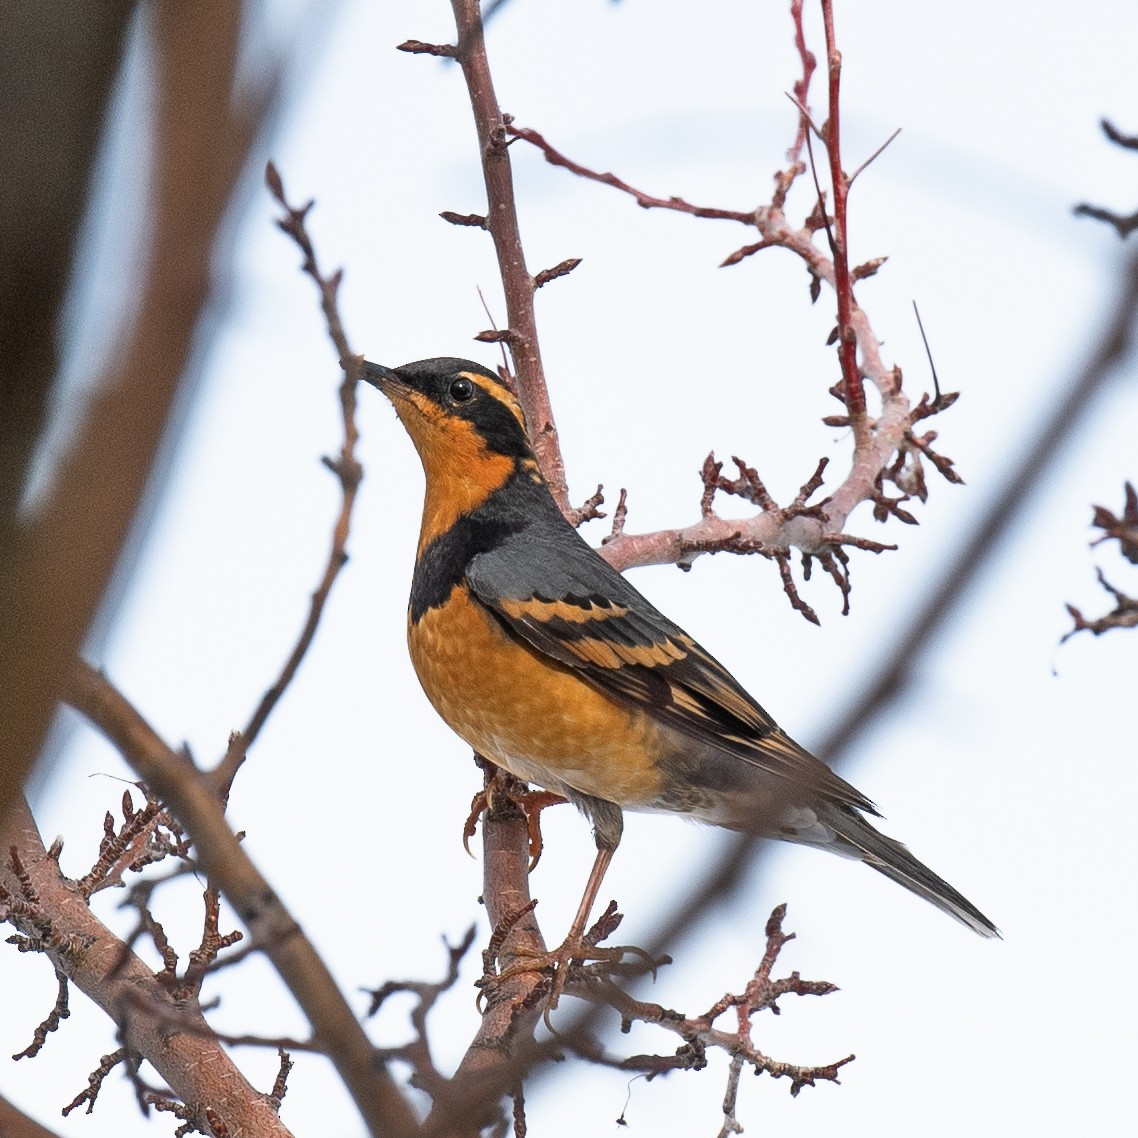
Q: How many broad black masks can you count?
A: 1